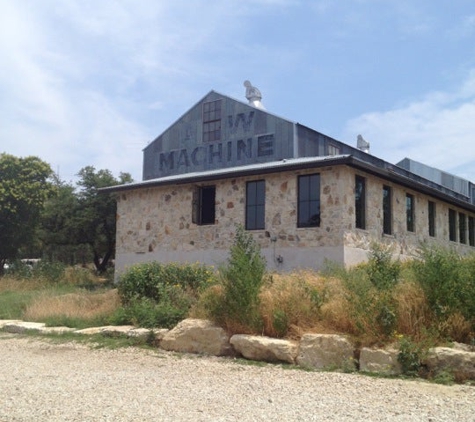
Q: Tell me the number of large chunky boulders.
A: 5